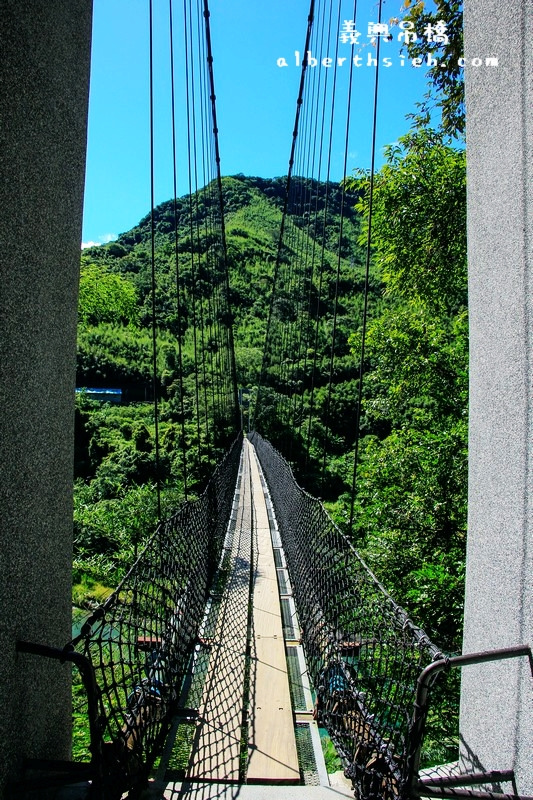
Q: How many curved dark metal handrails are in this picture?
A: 2